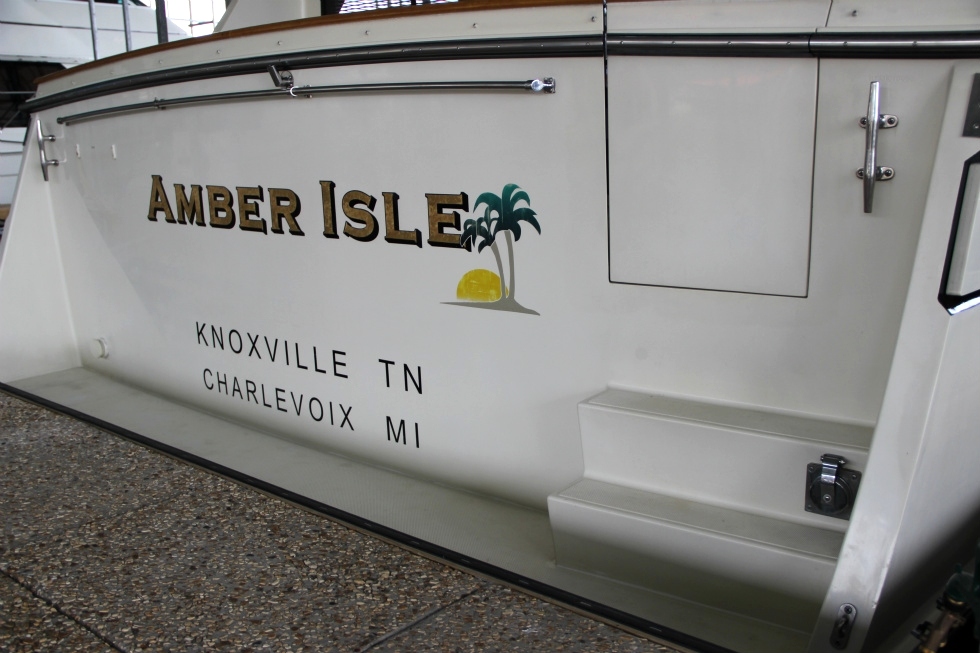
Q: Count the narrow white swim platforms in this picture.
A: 1